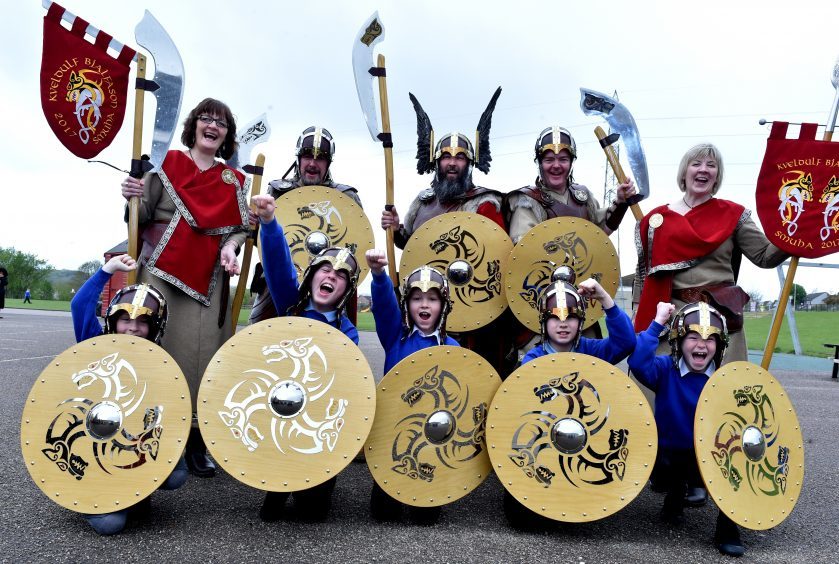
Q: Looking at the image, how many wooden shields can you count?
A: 8